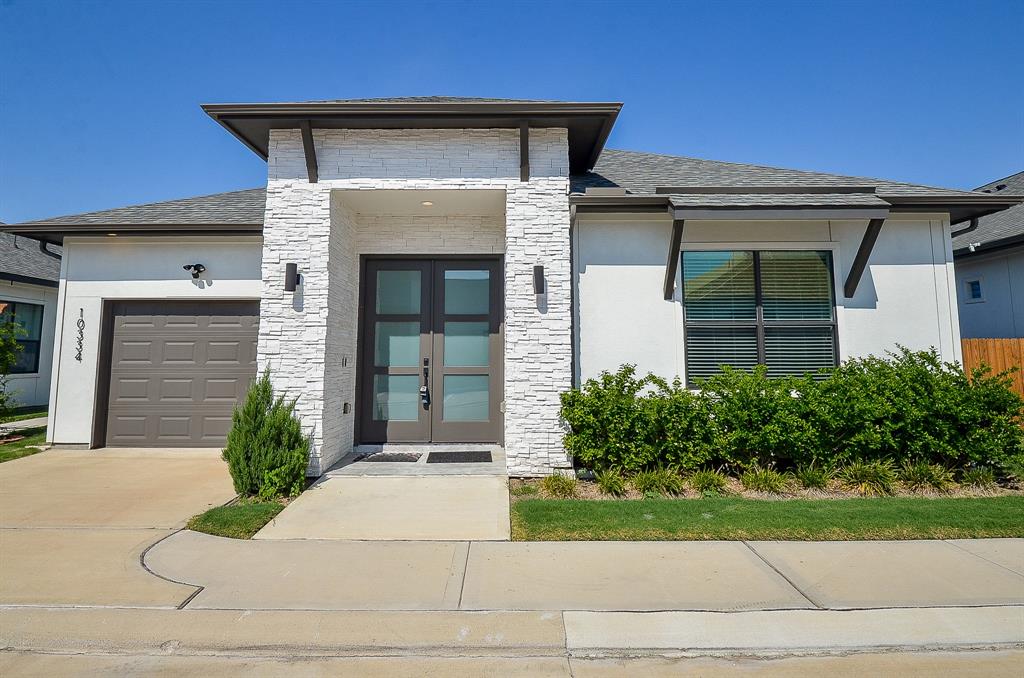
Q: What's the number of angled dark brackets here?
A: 4